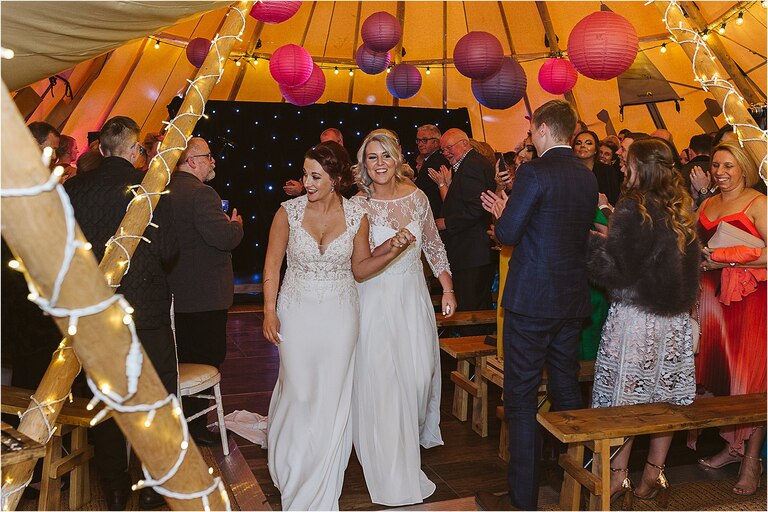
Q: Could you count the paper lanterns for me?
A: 11